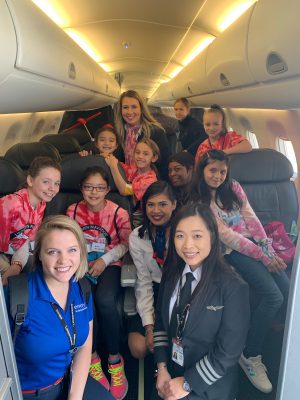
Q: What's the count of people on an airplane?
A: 12